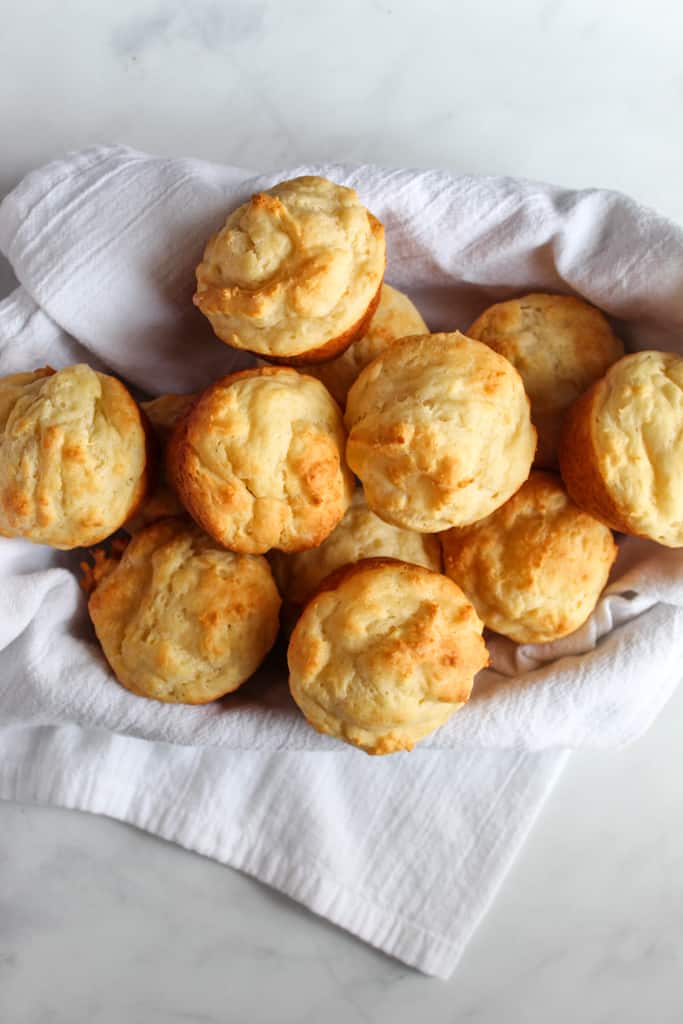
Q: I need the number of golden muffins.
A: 12